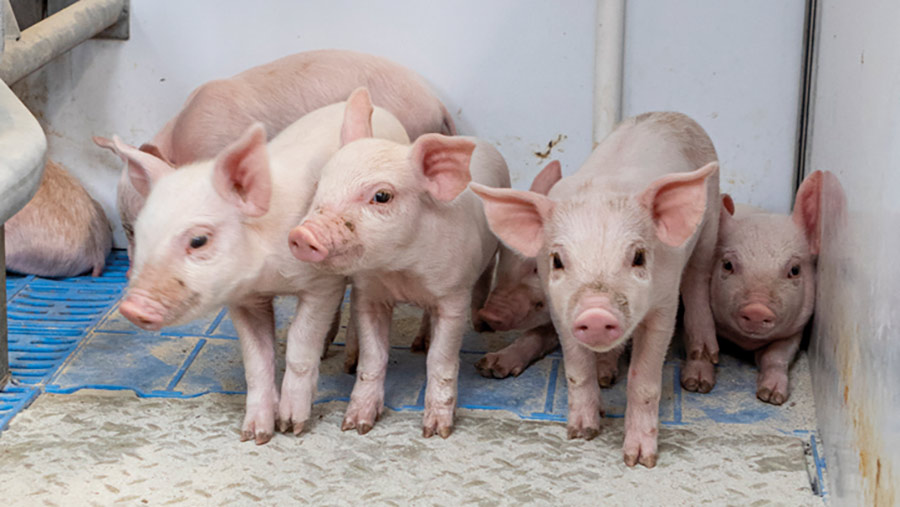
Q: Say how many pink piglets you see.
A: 7